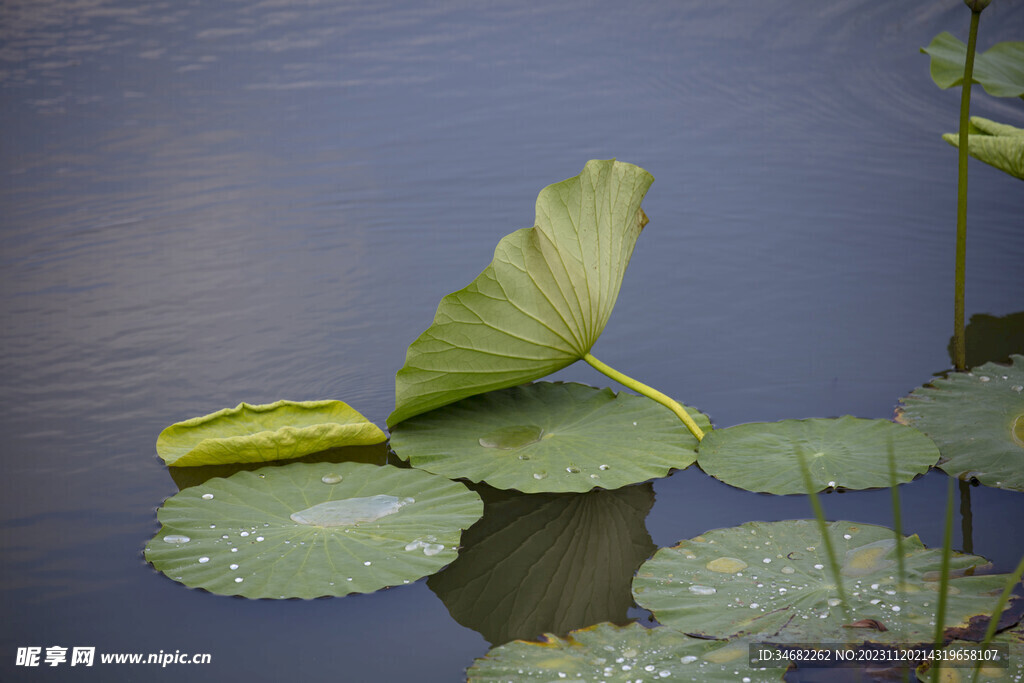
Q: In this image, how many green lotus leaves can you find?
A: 11